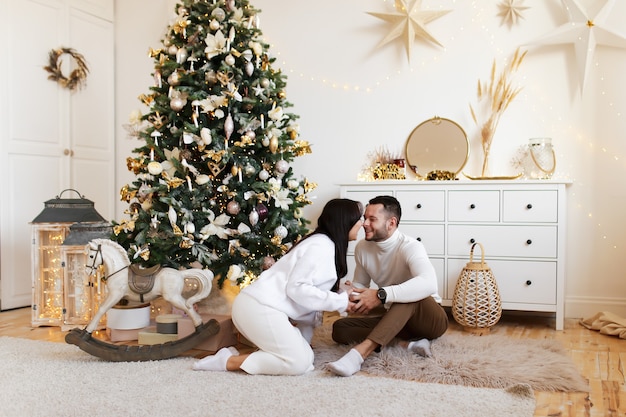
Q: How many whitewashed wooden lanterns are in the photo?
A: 2